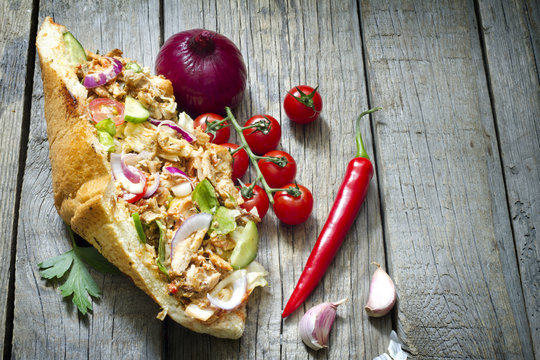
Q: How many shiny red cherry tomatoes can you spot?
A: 7